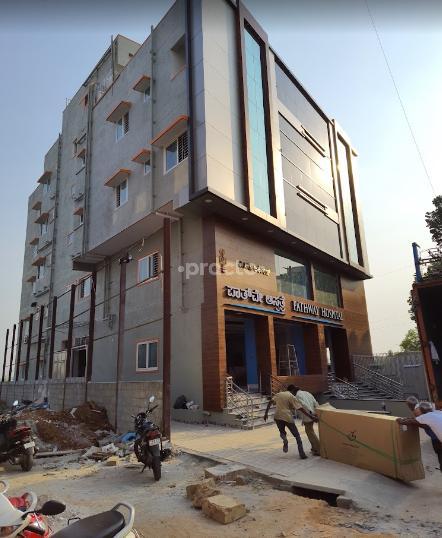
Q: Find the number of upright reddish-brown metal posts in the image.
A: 10